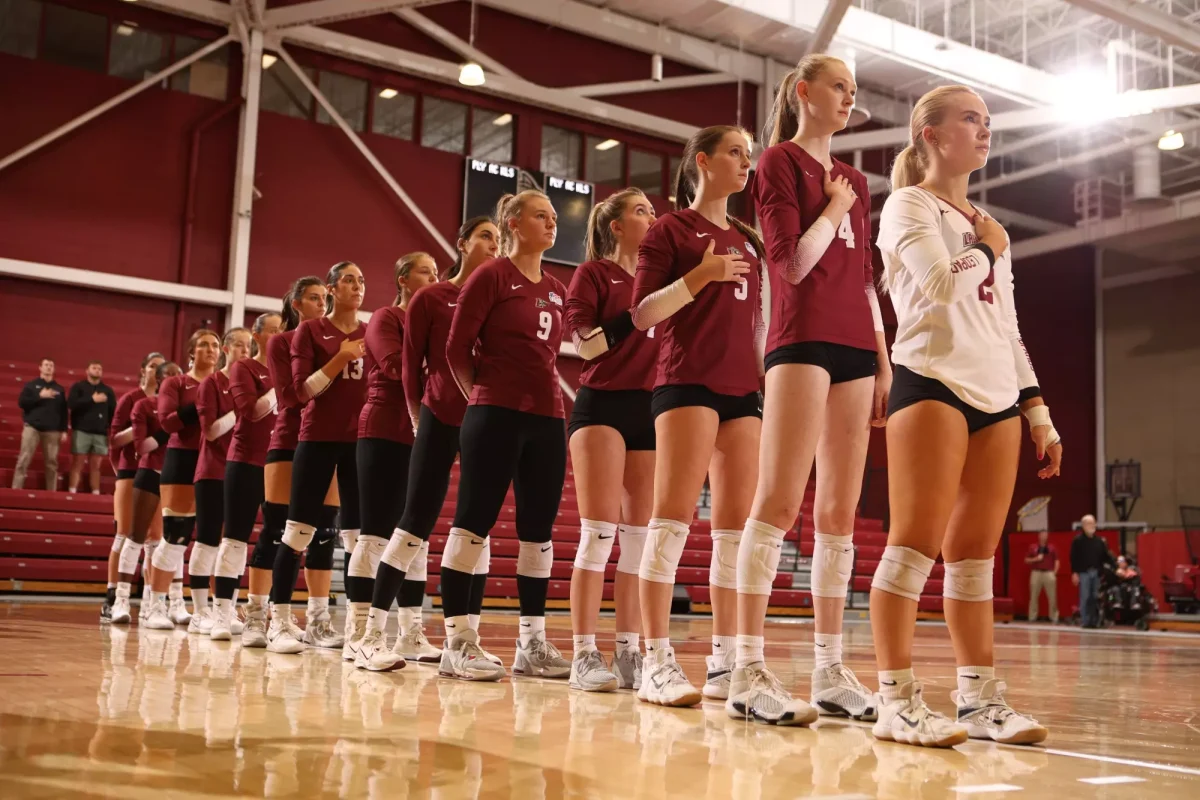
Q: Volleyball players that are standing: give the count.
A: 14